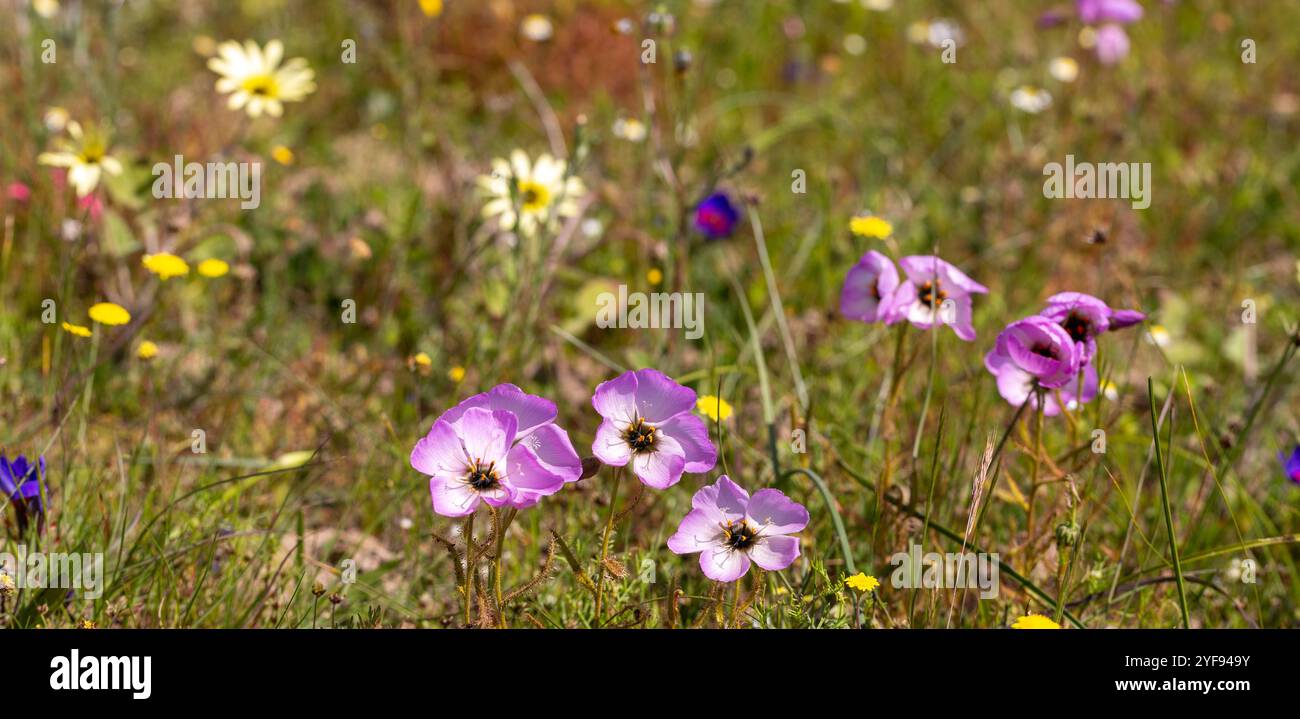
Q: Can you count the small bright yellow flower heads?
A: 14